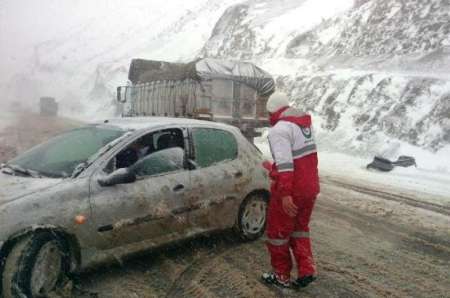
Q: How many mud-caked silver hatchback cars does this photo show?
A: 1